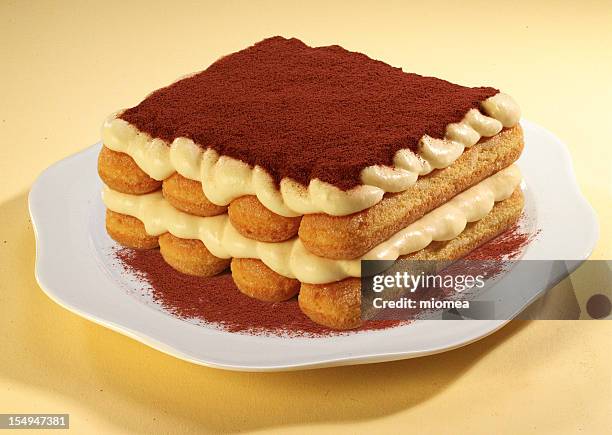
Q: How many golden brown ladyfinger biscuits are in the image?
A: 8